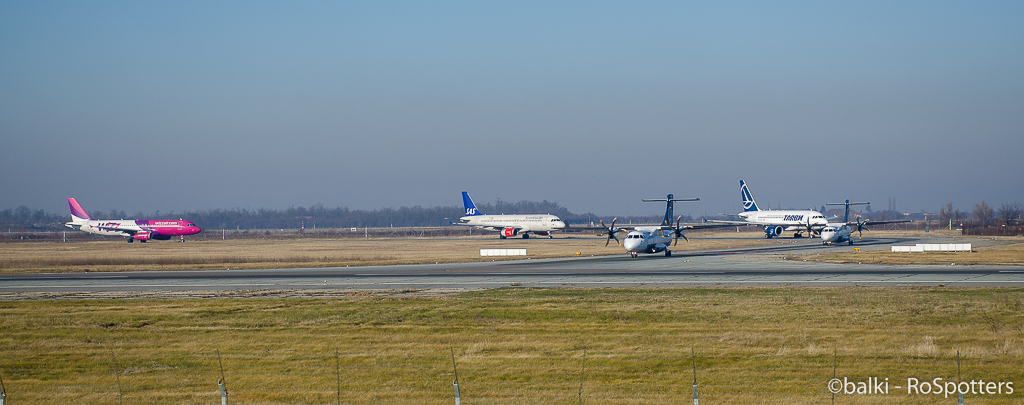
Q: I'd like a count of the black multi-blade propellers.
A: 4